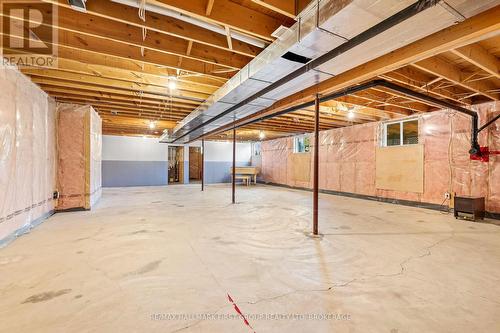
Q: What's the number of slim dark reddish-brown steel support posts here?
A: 3